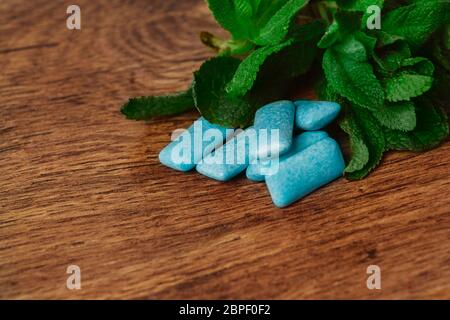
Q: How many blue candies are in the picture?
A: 6